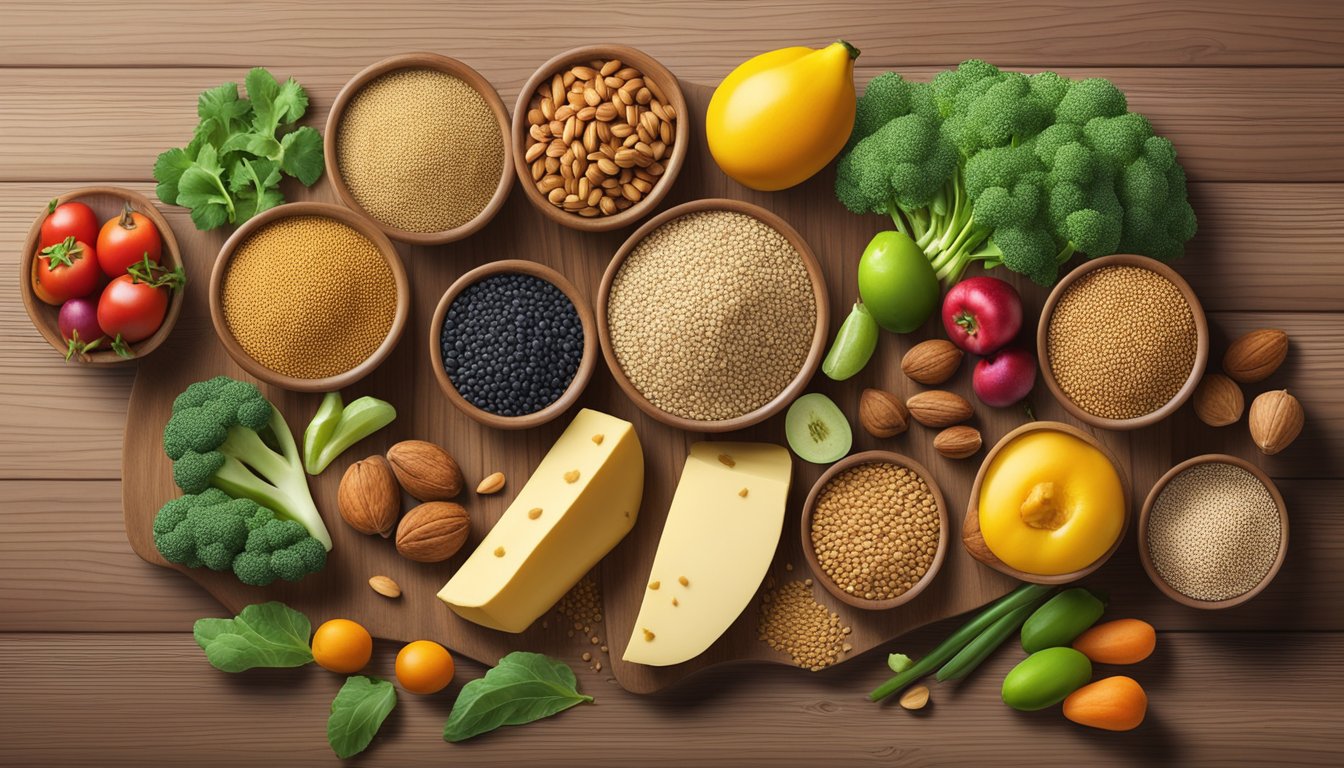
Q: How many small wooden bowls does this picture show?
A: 10